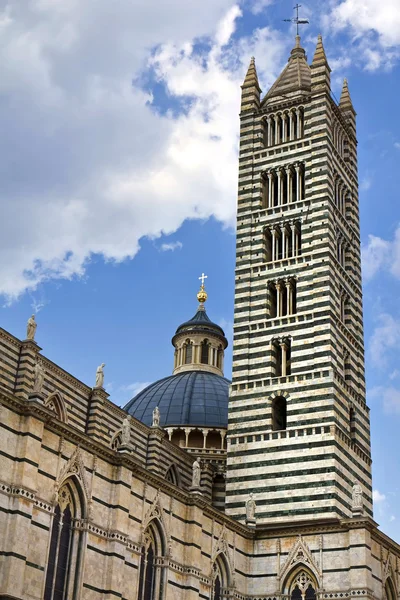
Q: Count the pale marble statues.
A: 8